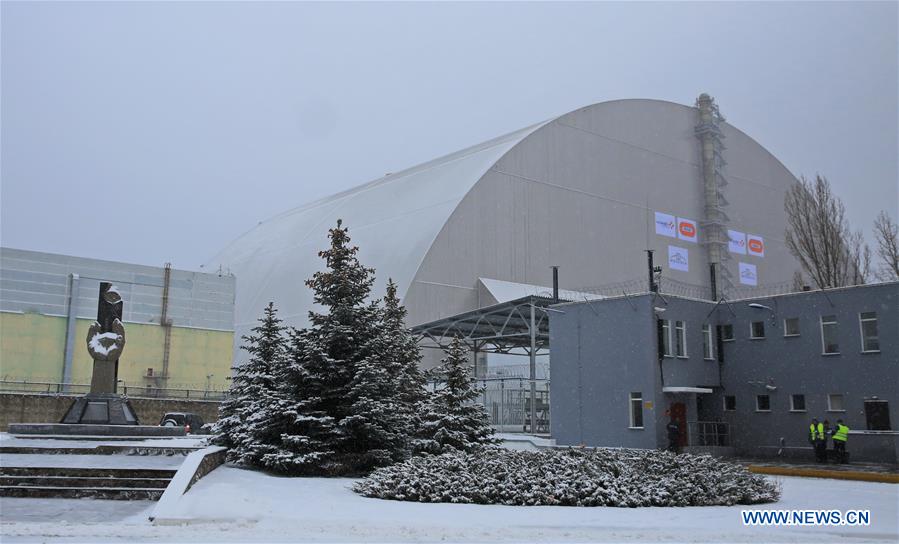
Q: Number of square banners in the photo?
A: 6